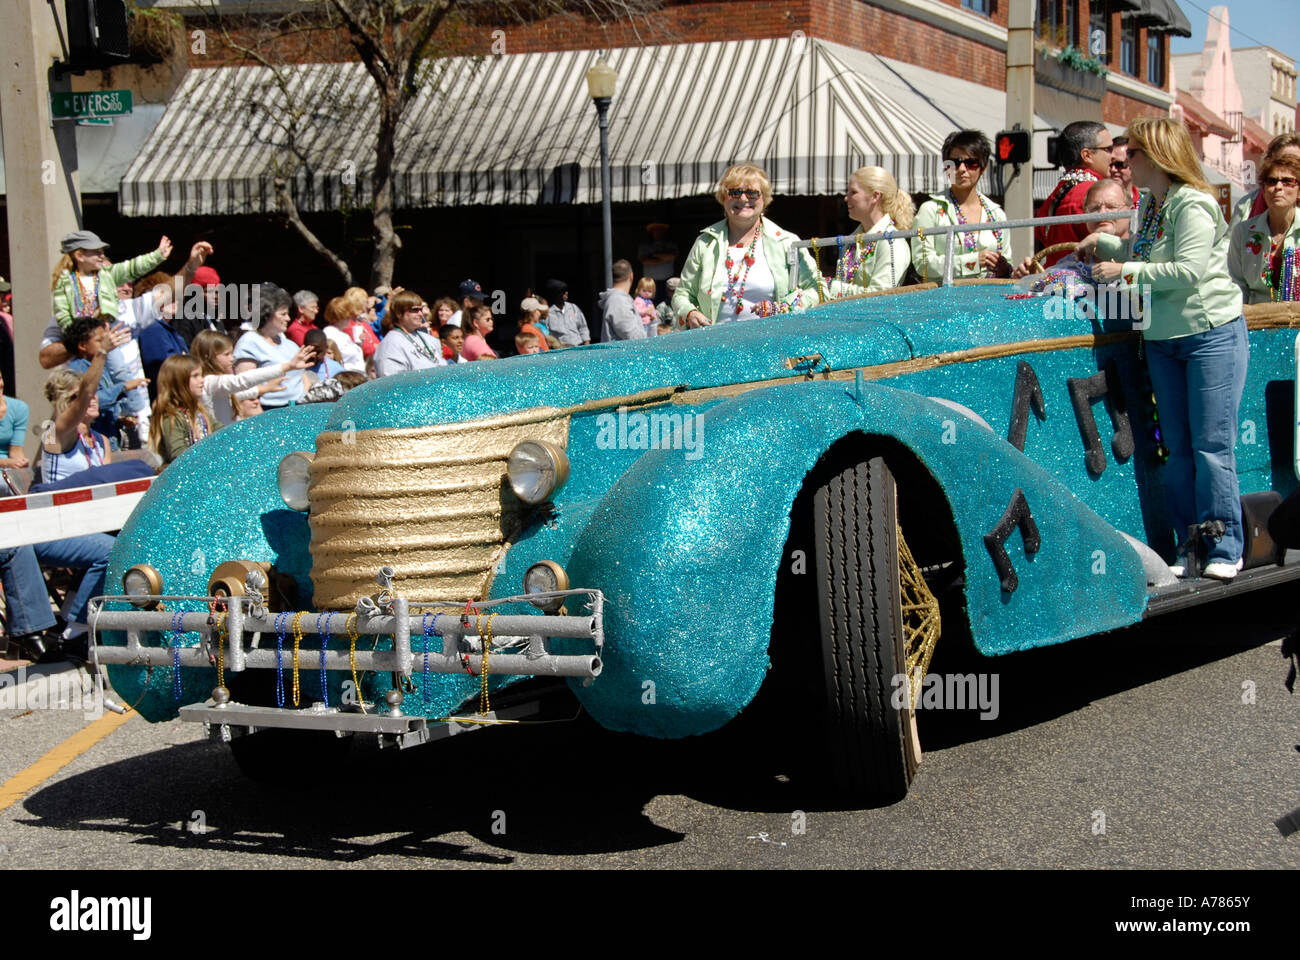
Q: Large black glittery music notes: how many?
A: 3